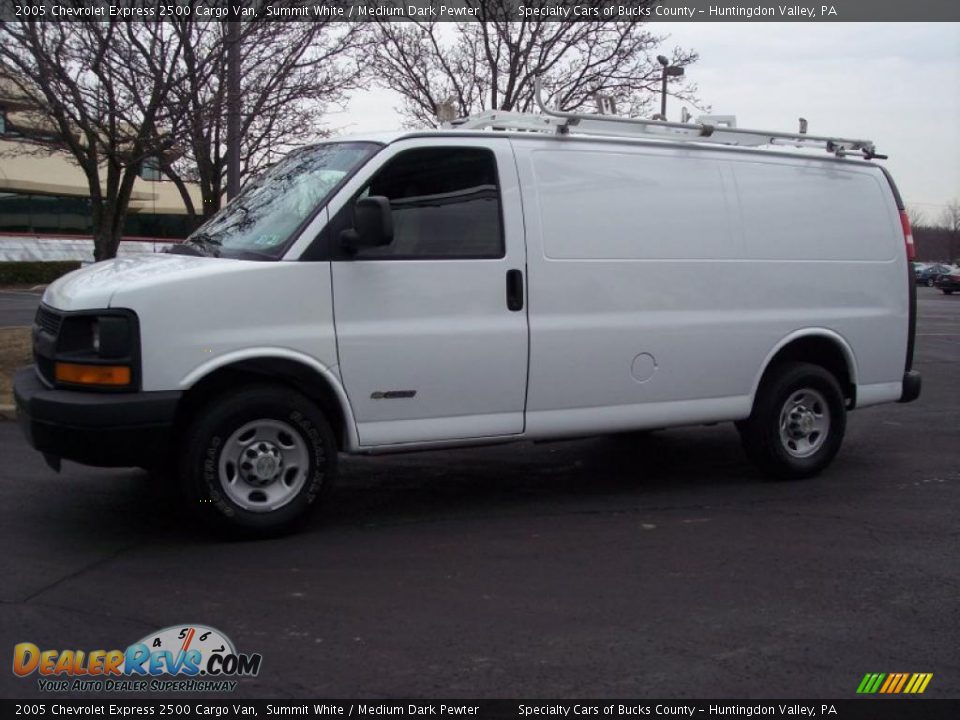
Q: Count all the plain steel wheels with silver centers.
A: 2